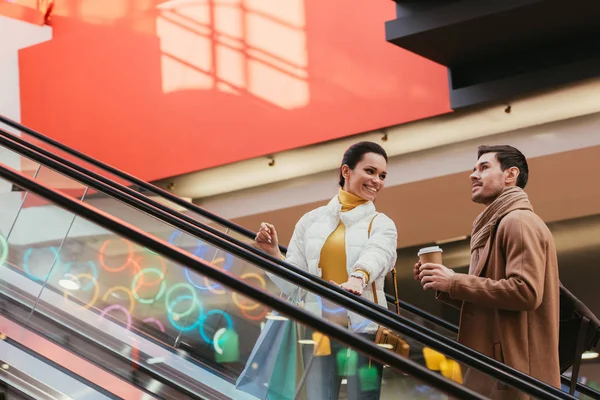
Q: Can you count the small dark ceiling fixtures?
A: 4